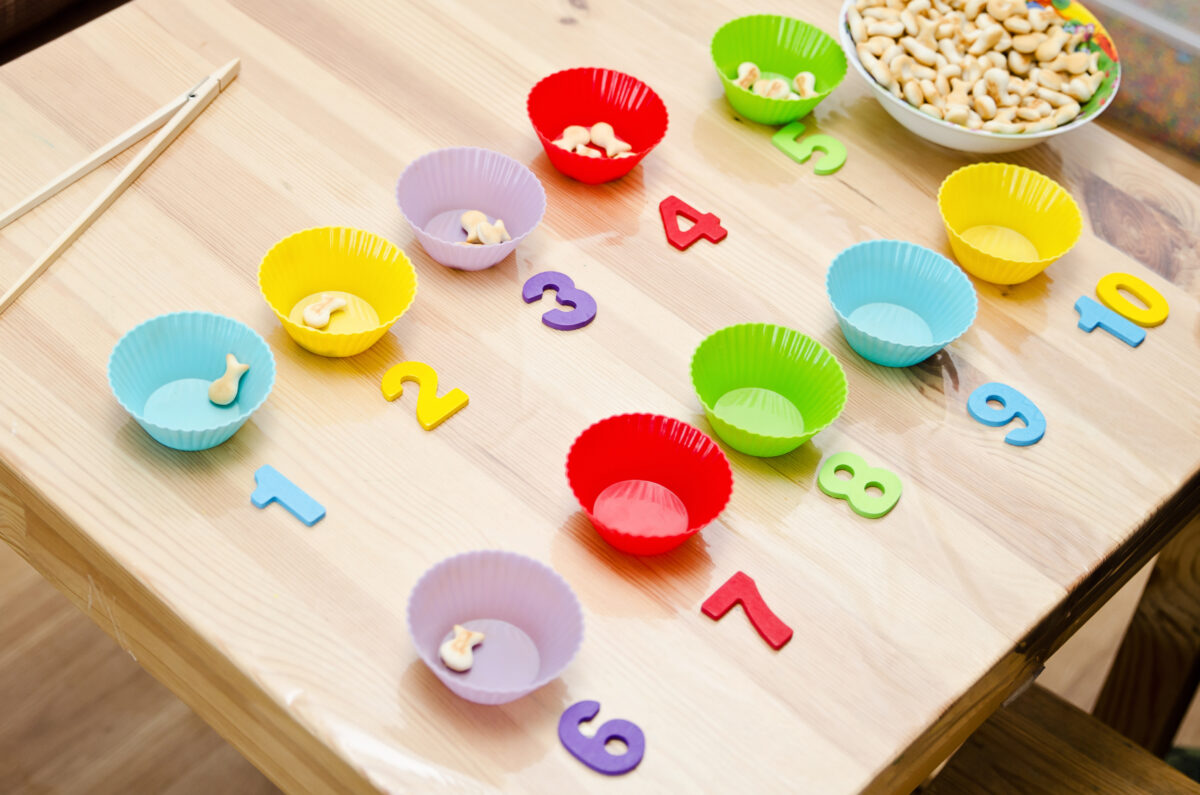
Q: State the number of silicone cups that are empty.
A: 4